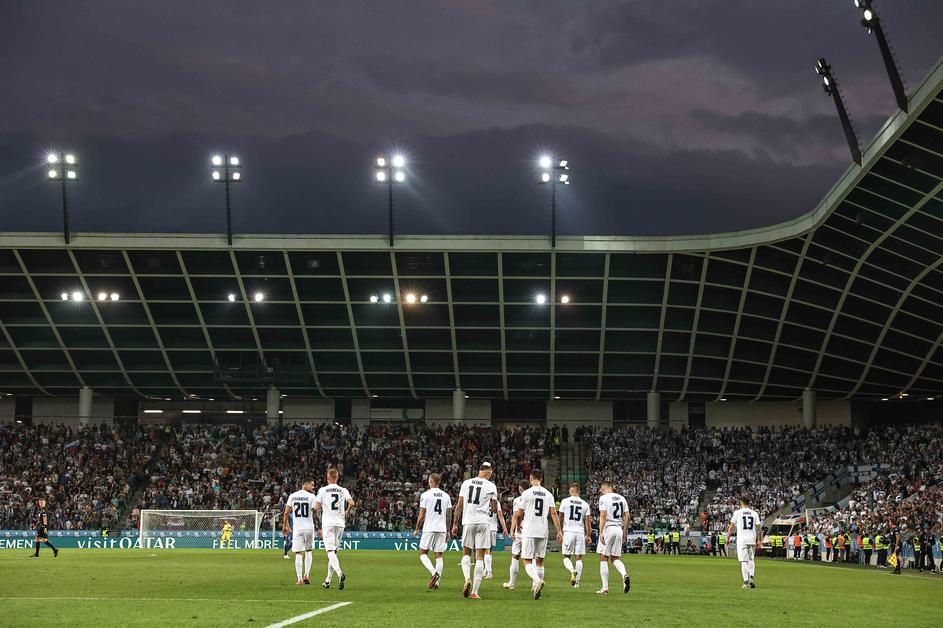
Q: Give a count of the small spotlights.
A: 12